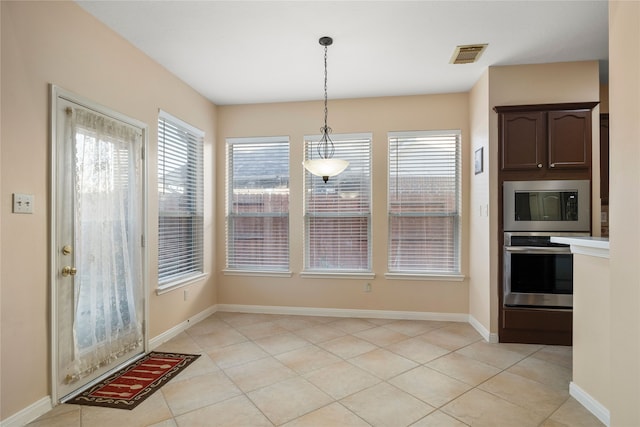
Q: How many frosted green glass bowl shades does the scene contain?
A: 0